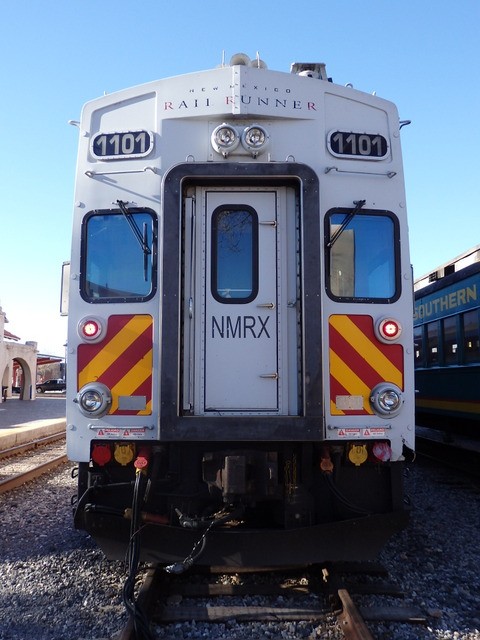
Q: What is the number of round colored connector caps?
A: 6